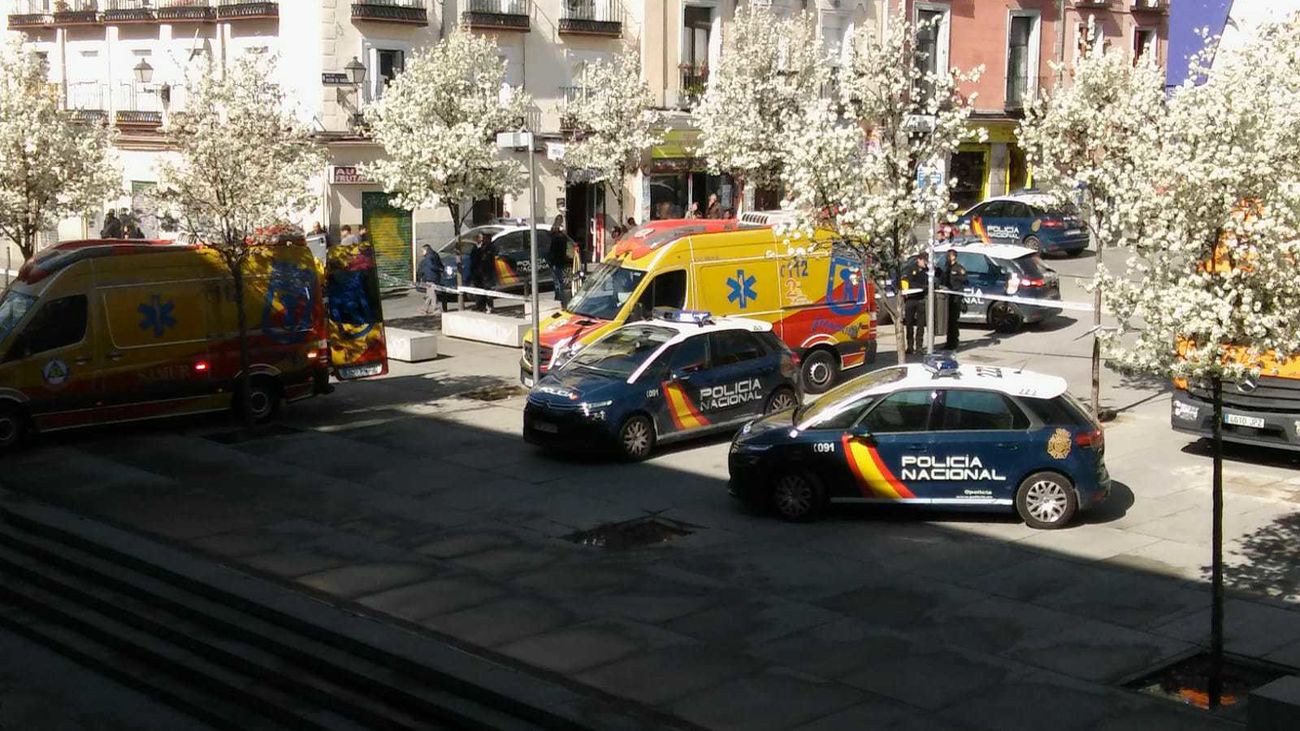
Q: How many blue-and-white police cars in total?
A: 5